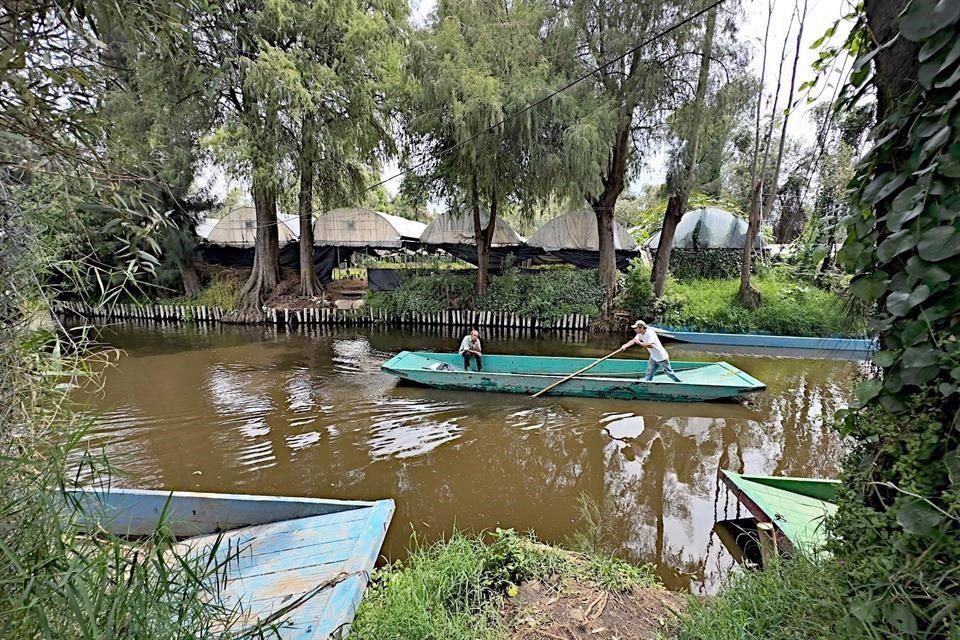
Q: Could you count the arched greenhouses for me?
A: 5